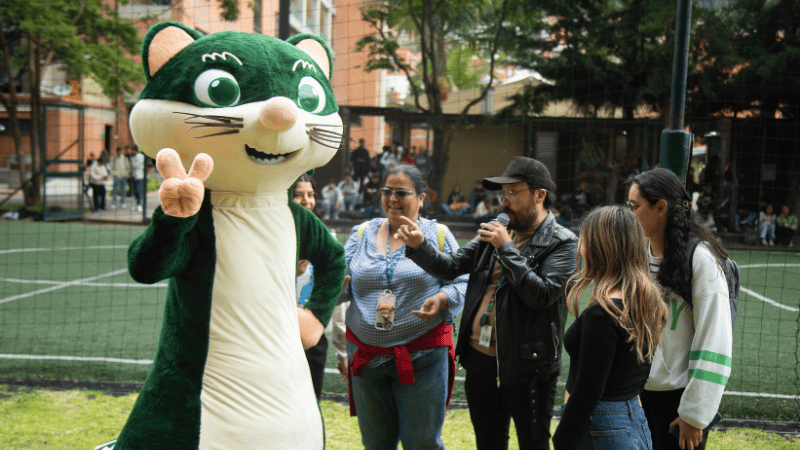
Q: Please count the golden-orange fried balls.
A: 0